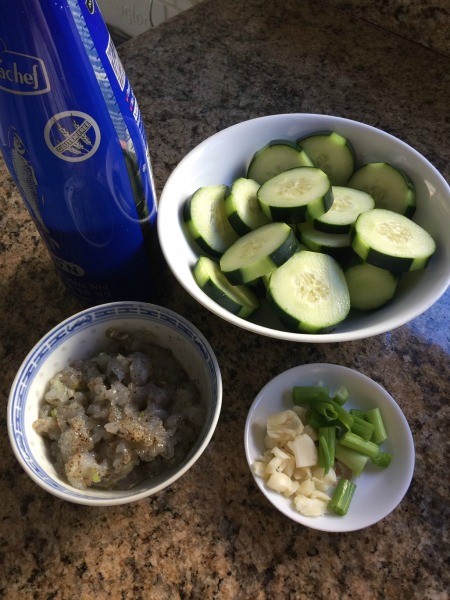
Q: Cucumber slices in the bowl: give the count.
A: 13